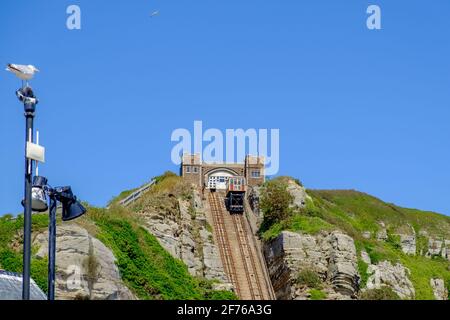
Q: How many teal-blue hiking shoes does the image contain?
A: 0